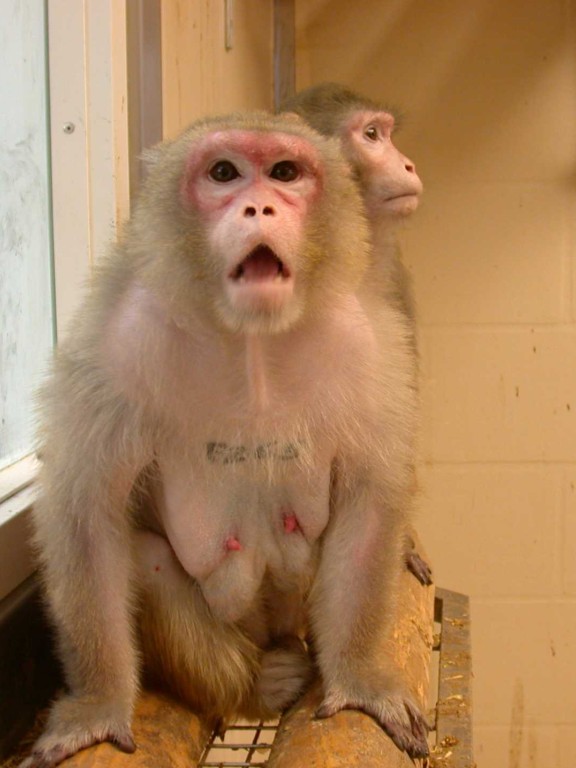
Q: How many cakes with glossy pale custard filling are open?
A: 0